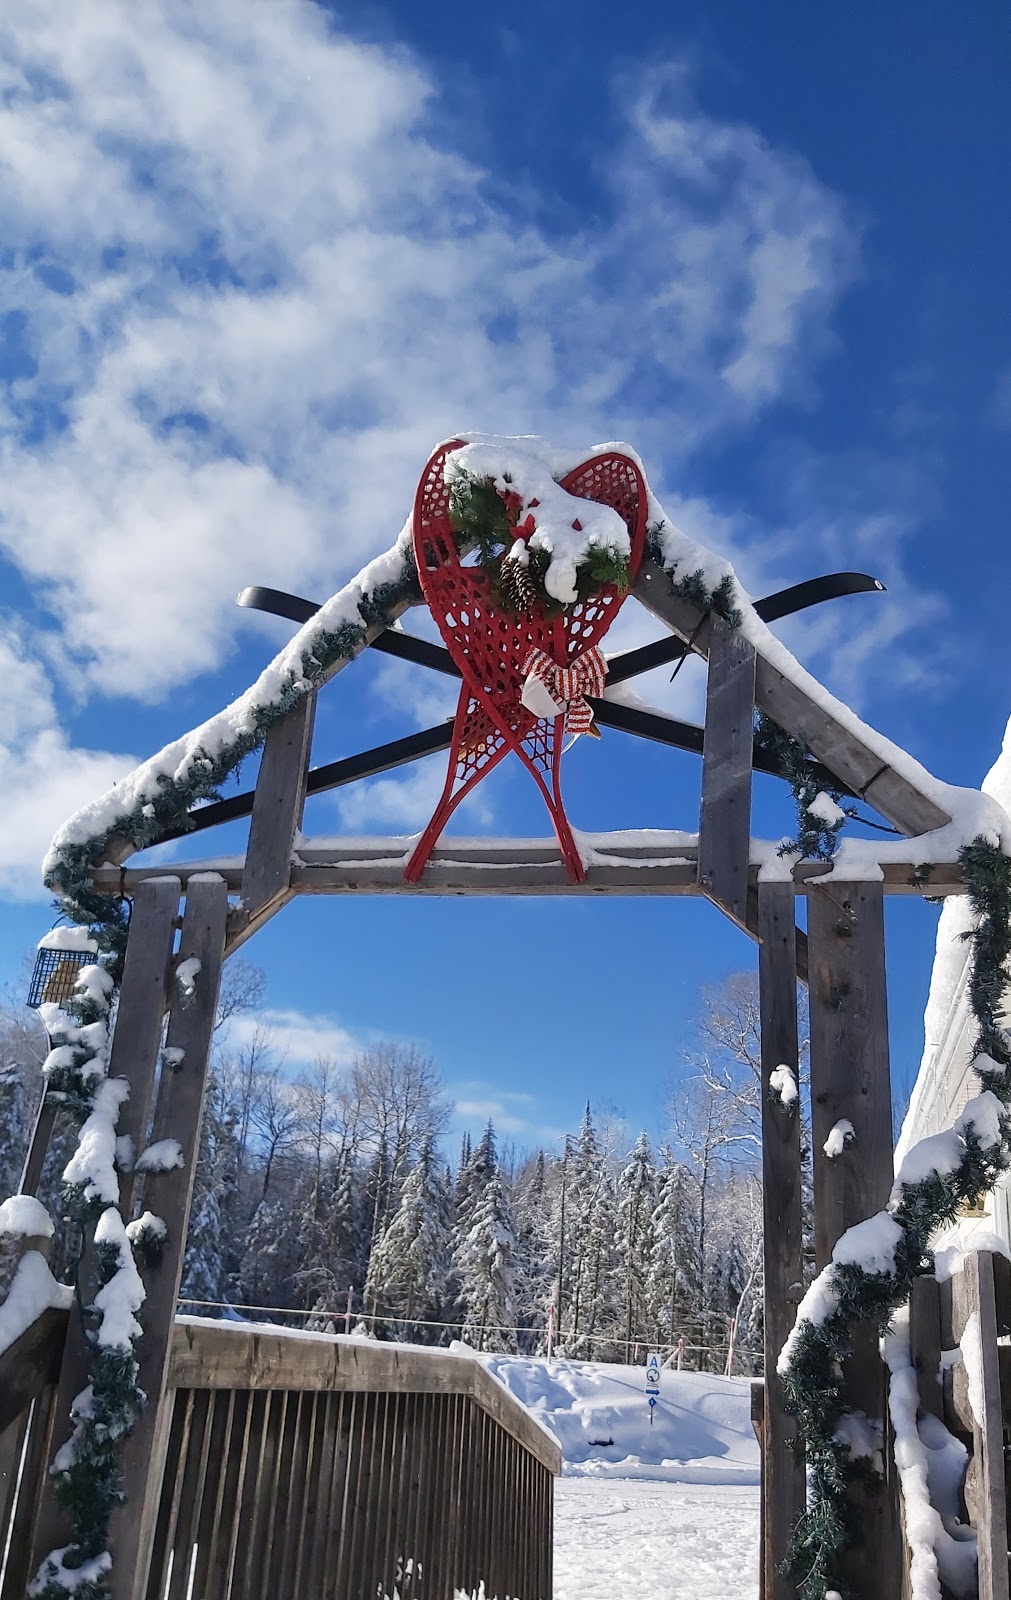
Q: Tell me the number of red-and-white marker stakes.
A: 4